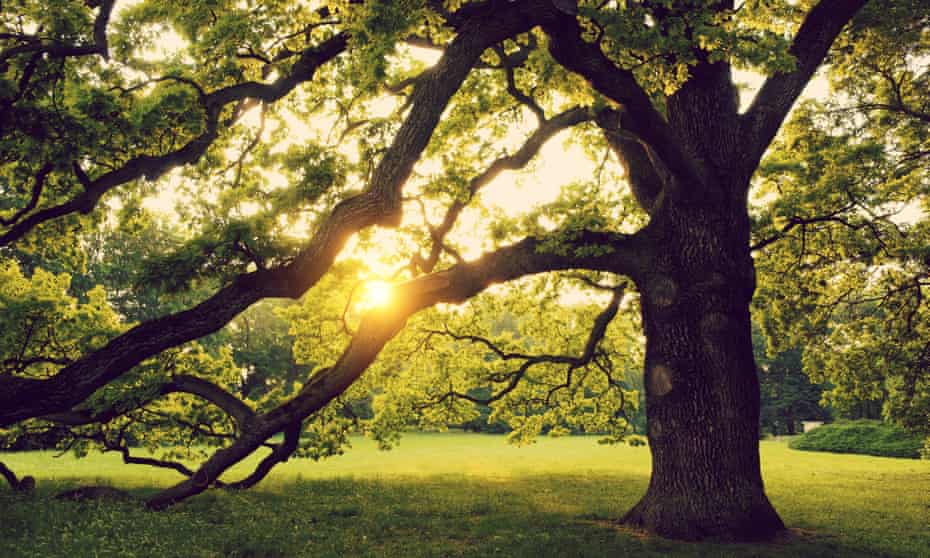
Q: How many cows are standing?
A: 0